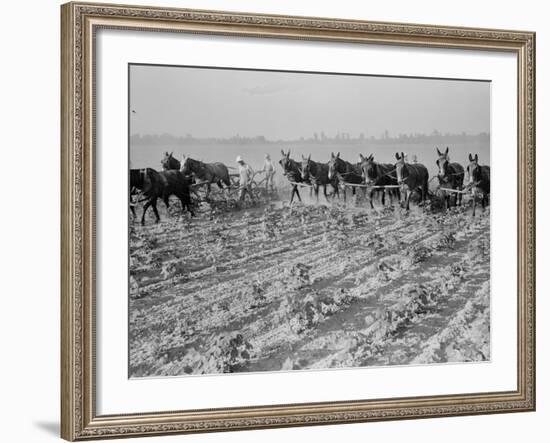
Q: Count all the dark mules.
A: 11